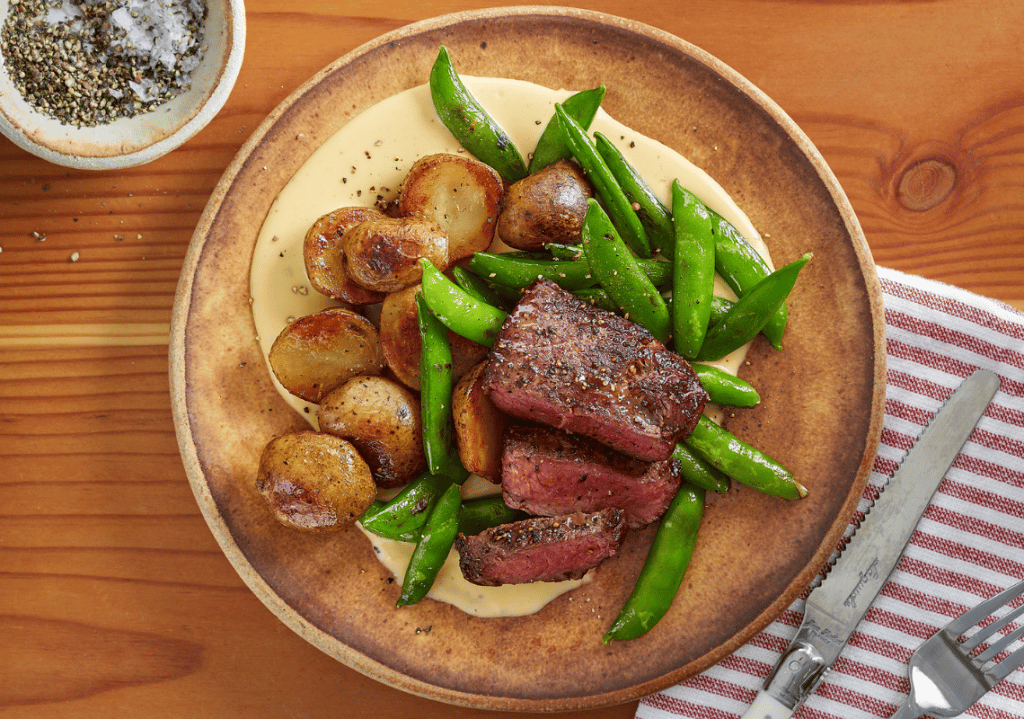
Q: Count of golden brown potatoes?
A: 9